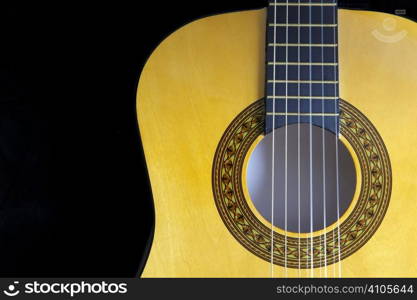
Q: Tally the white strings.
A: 6